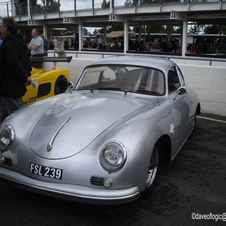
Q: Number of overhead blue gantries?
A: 0